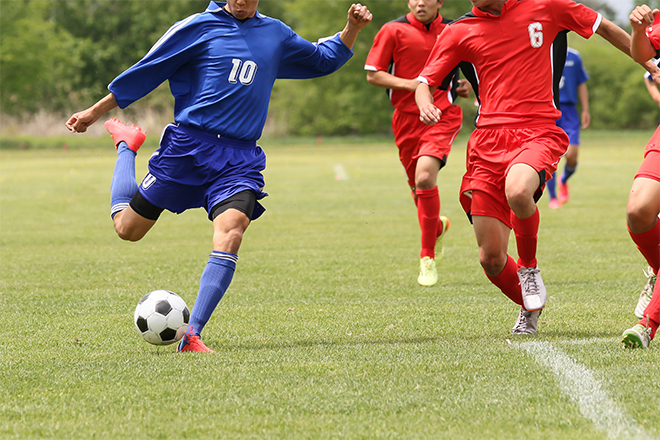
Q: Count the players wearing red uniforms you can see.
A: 3